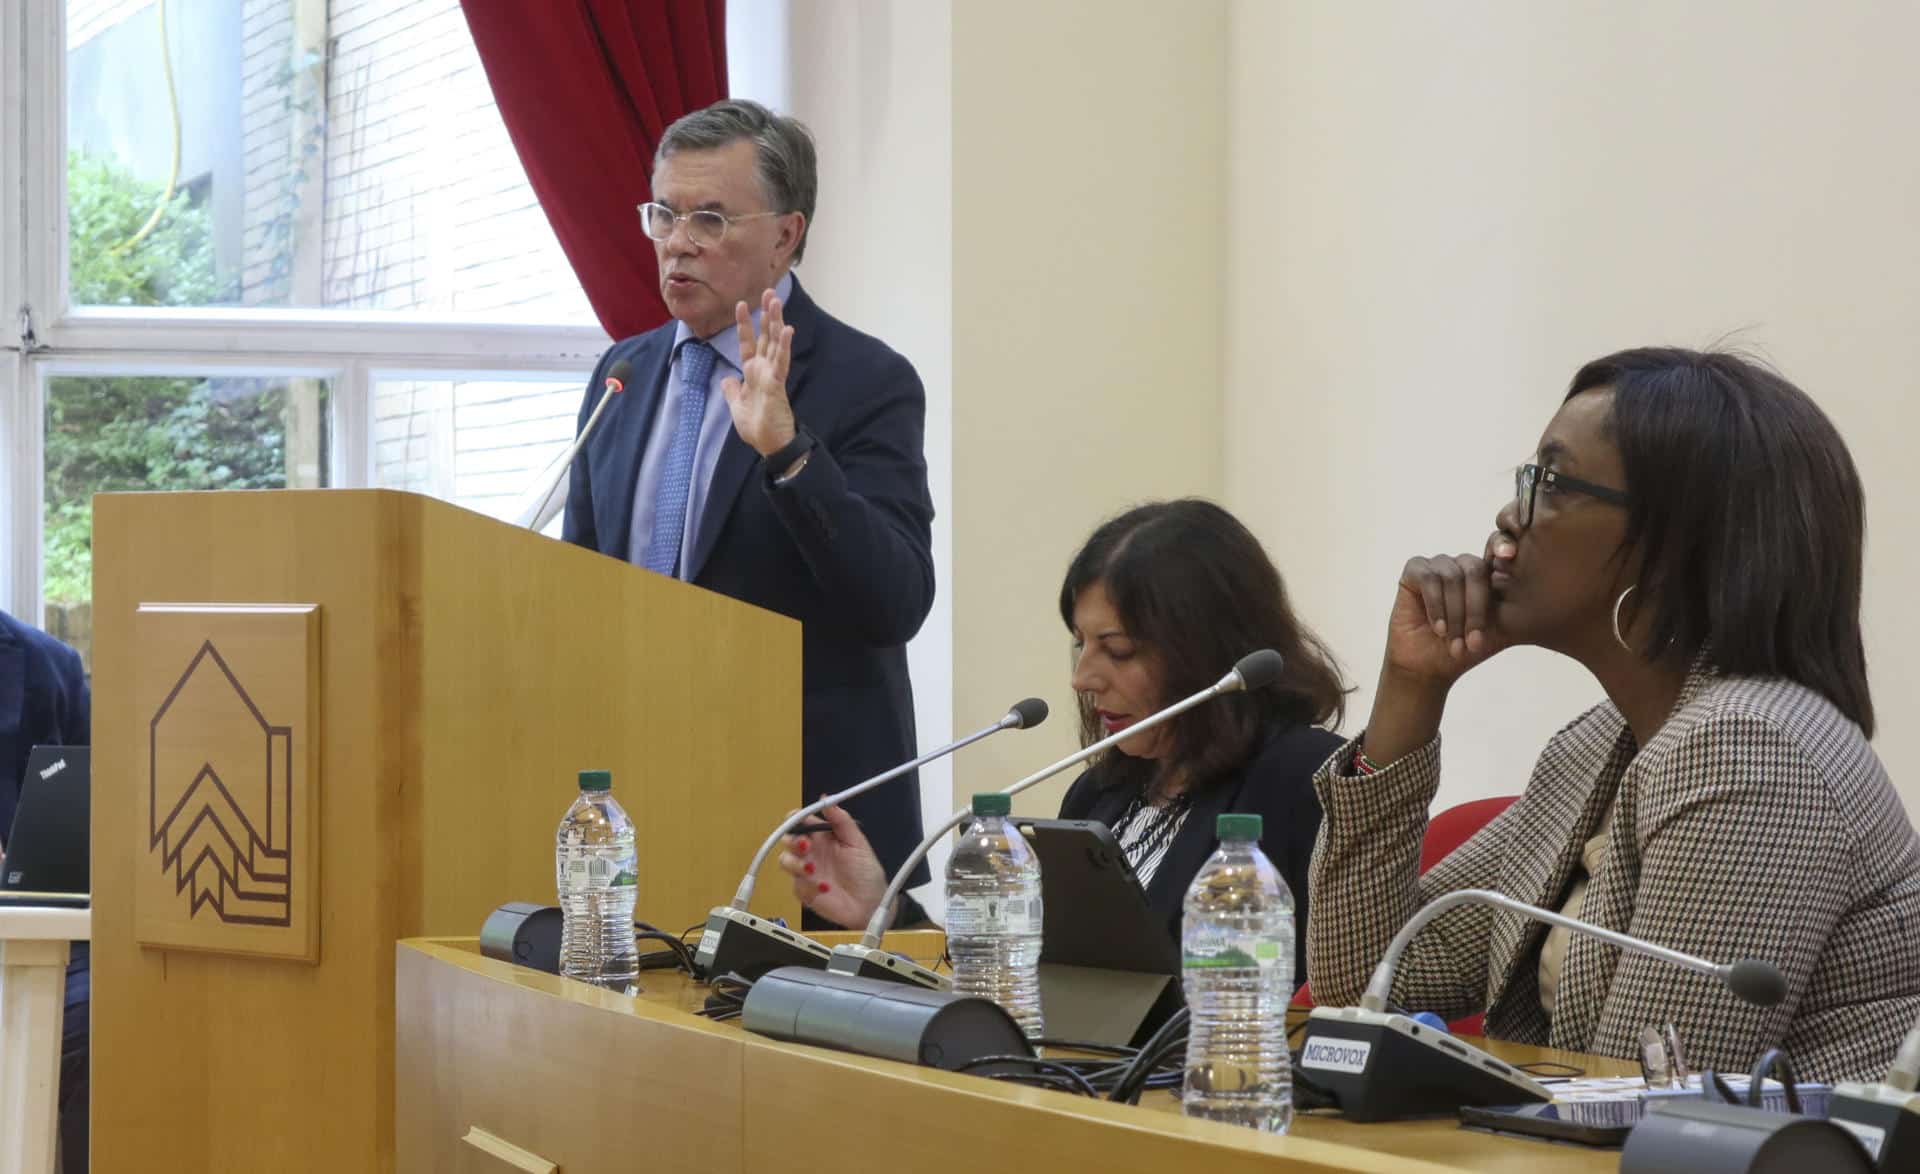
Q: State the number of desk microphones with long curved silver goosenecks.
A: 3